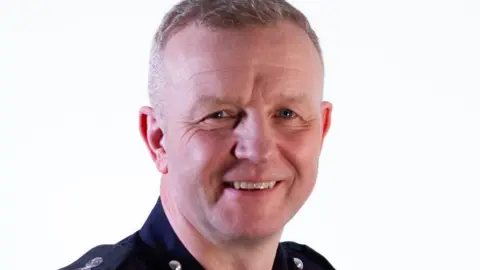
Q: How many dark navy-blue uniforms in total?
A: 1